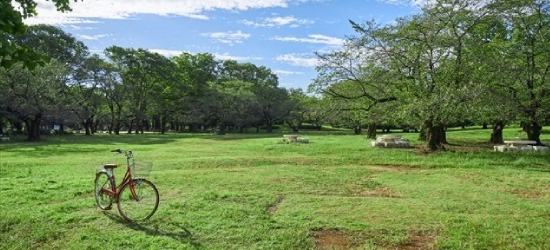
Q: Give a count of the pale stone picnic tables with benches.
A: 3